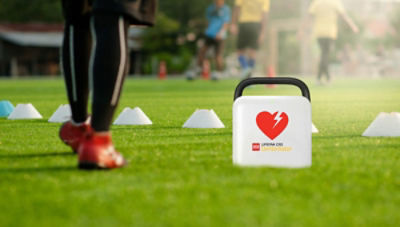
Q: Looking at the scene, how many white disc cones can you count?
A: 6